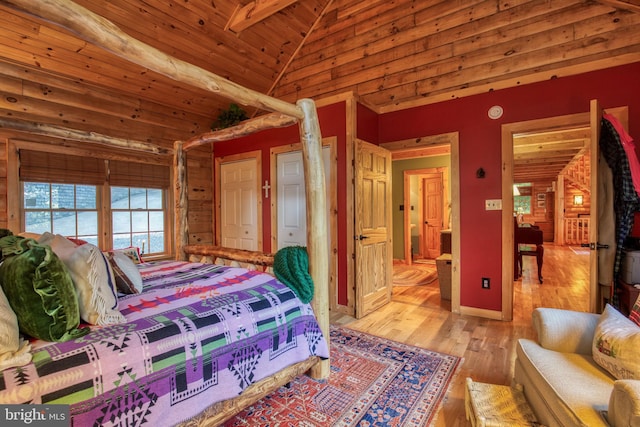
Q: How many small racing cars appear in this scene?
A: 0